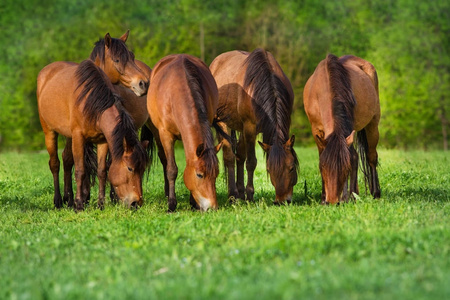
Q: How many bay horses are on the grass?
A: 5